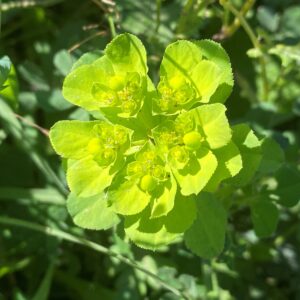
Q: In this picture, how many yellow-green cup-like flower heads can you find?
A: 5